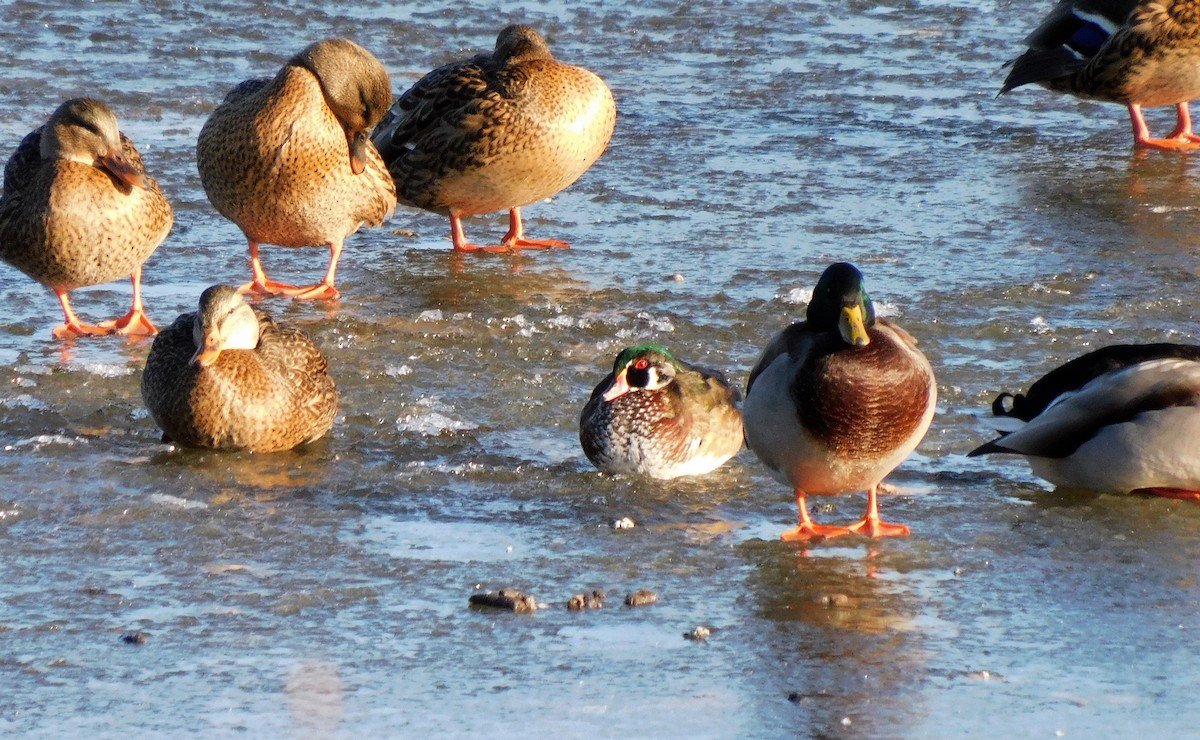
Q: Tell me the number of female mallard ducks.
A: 5